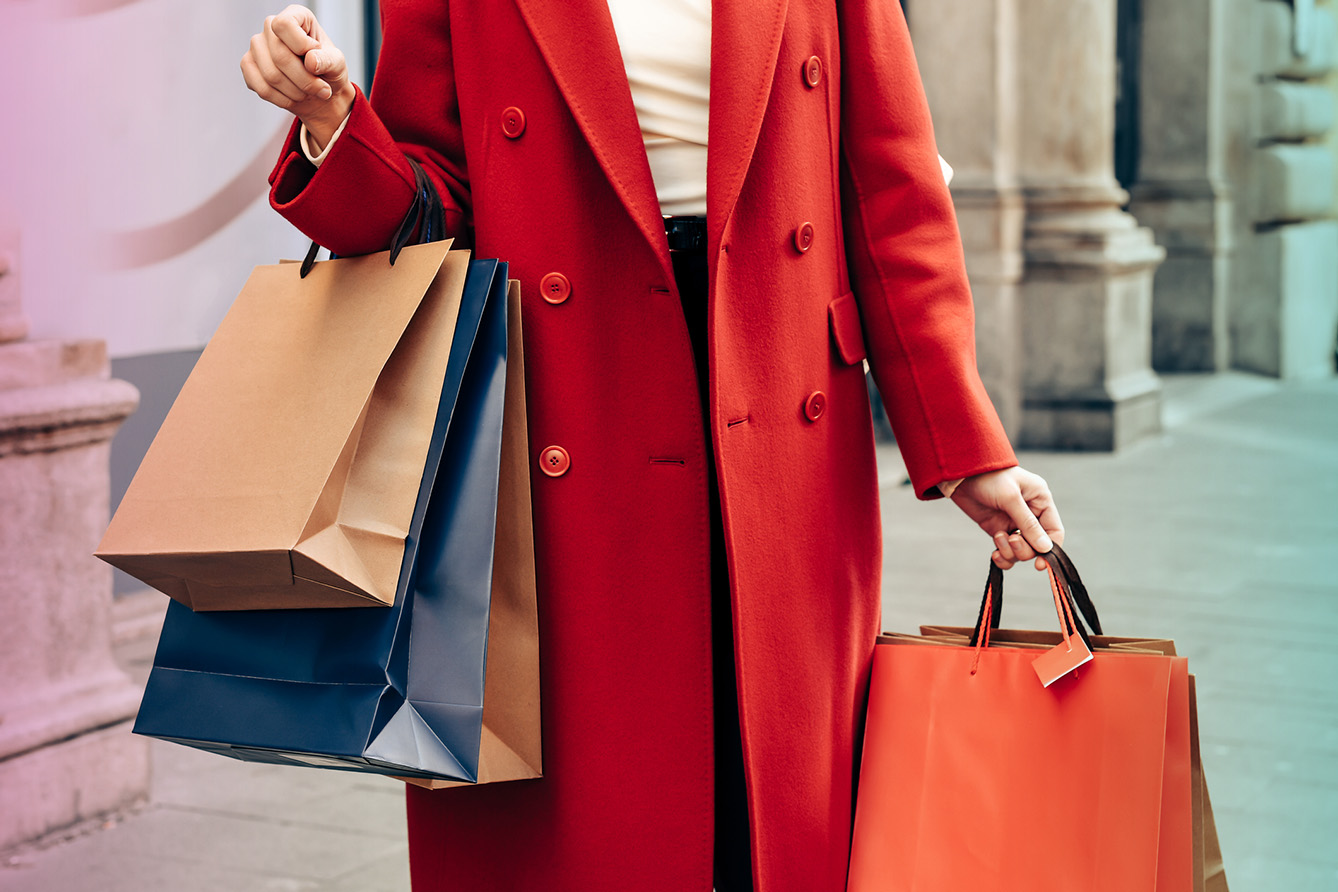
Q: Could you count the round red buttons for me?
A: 6